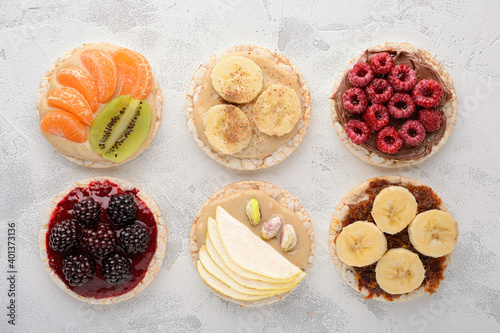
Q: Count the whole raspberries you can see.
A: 12